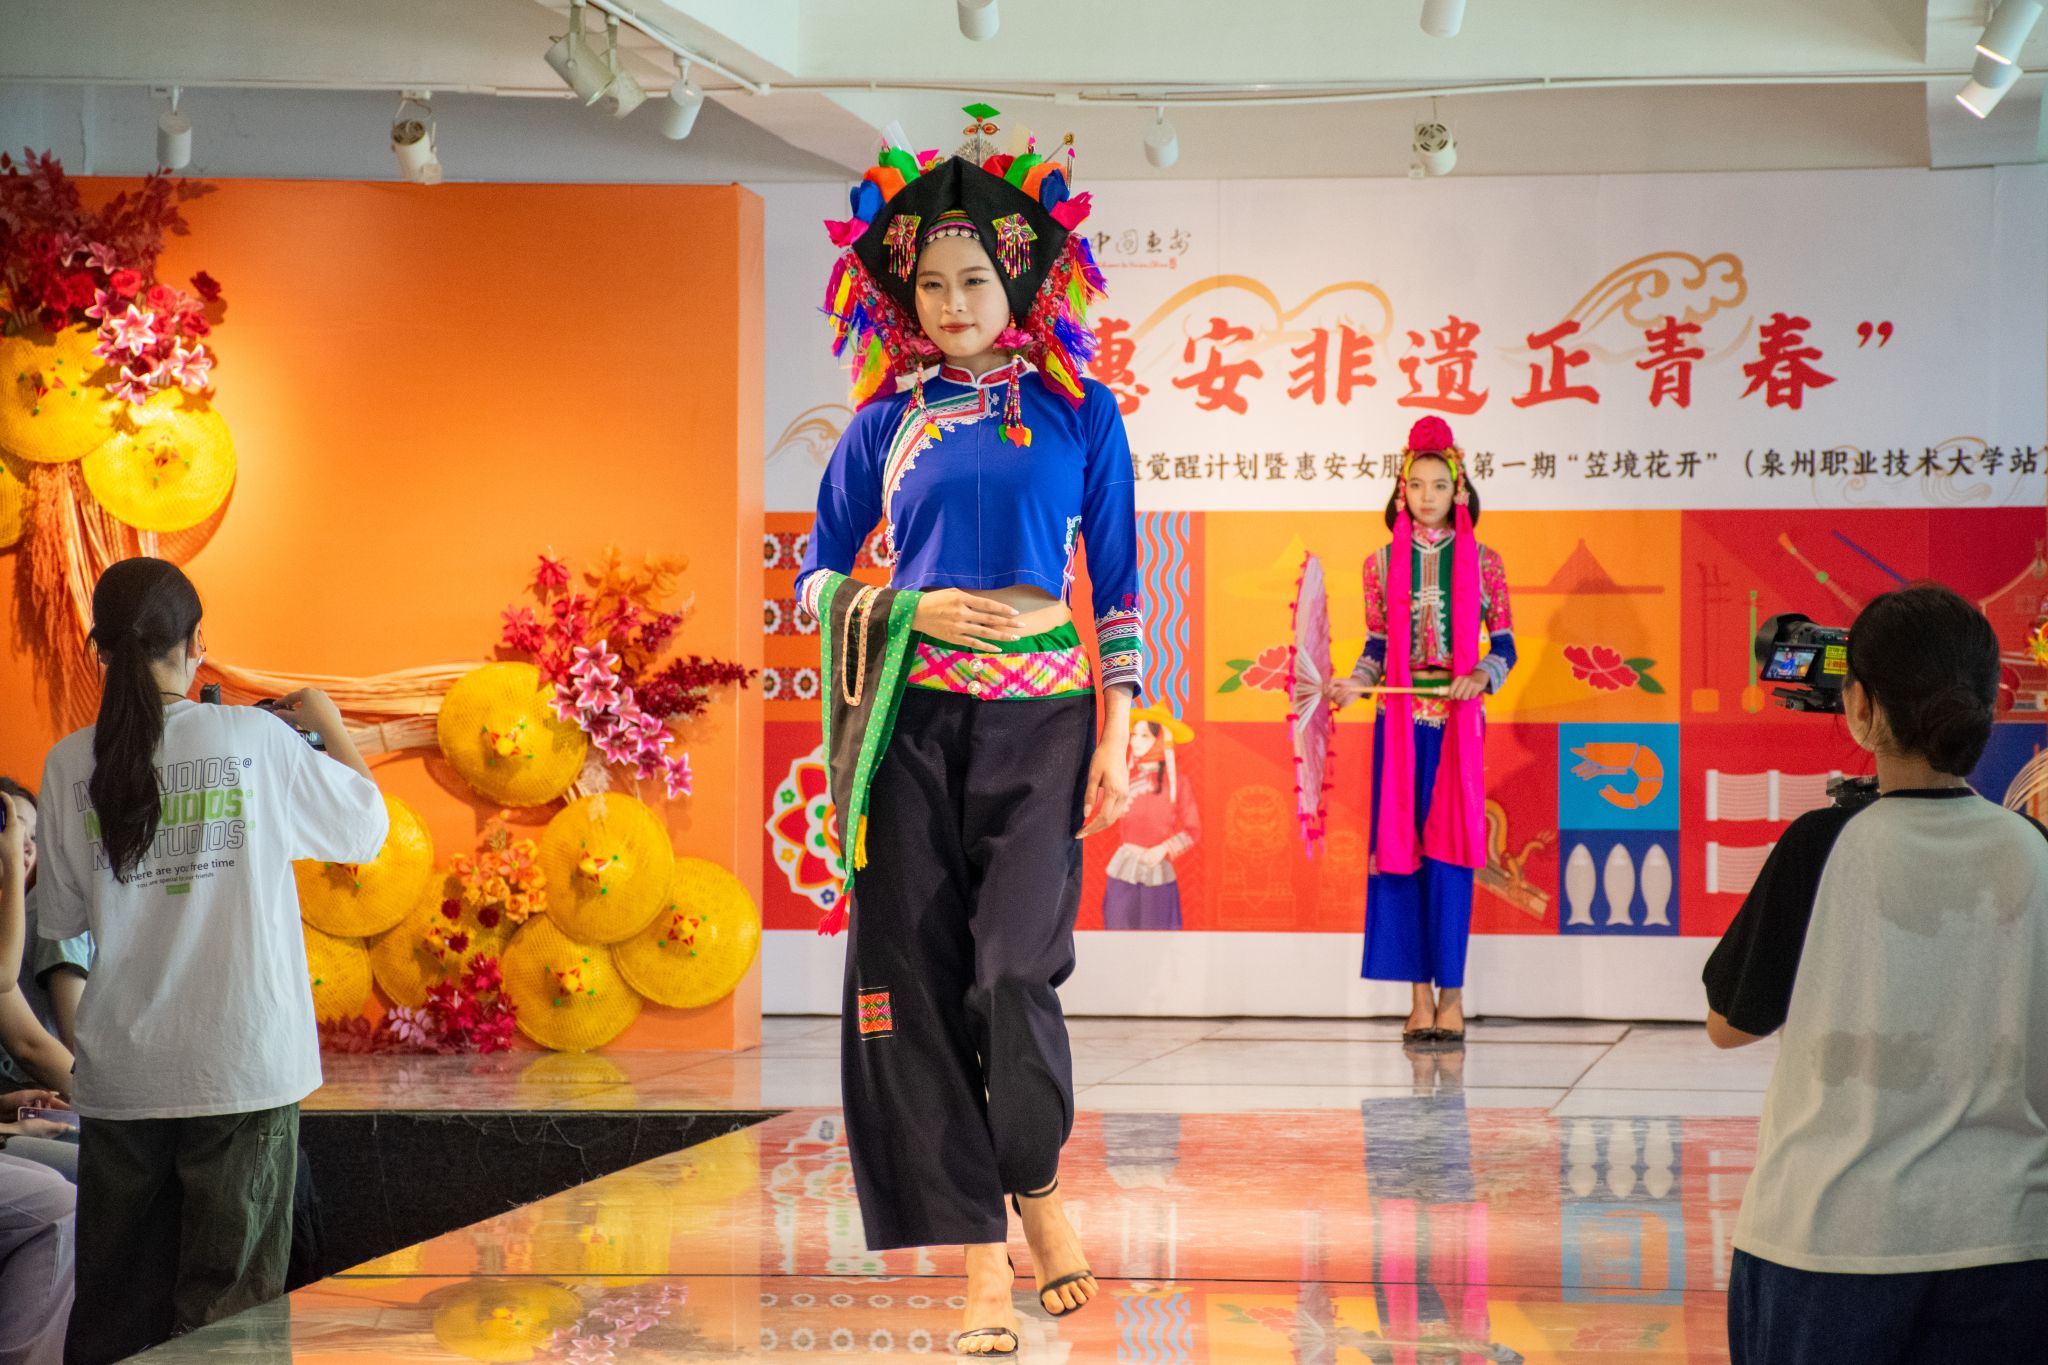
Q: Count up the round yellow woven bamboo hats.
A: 10